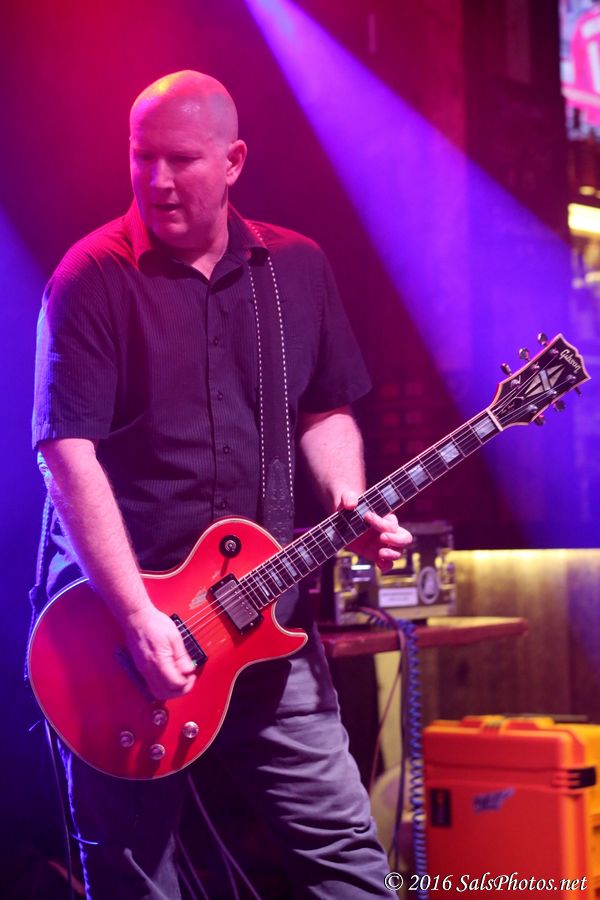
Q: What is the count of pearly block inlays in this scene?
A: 10